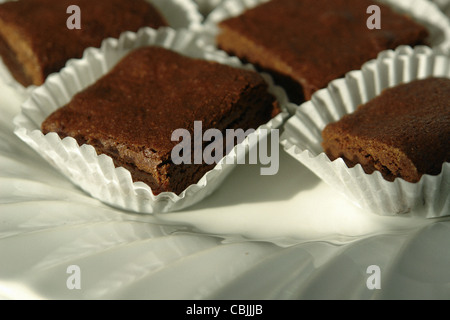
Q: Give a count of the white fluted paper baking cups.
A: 4